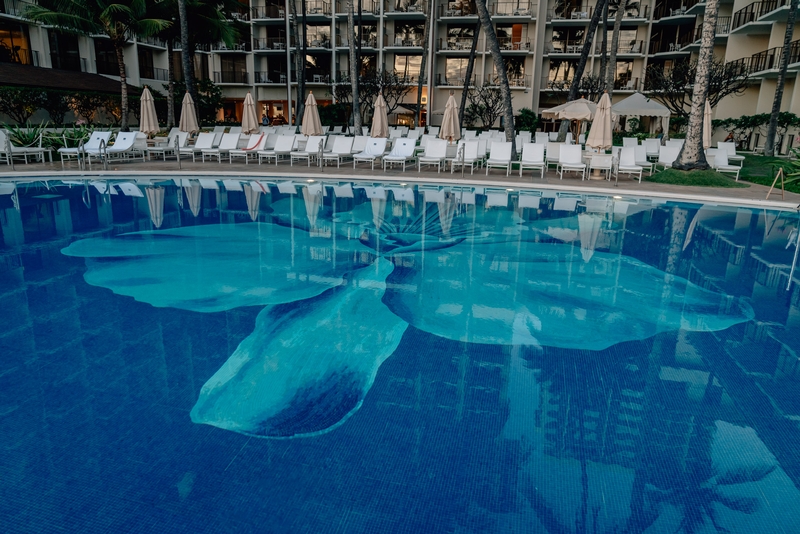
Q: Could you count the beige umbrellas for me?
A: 9